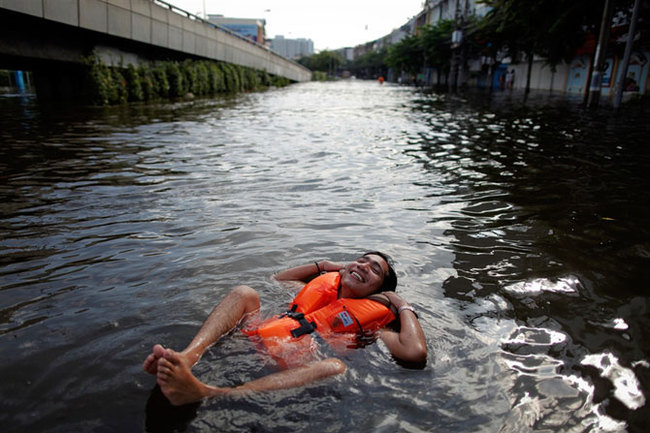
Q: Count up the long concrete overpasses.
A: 1